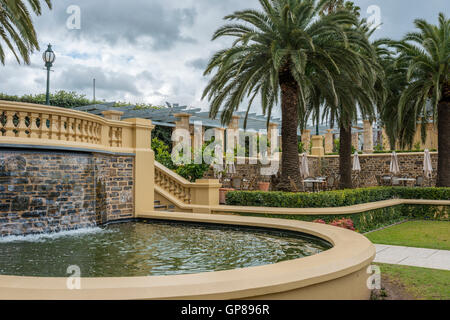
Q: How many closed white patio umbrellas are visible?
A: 6